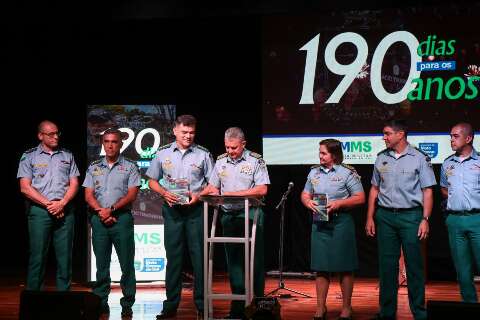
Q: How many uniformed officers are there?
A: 7